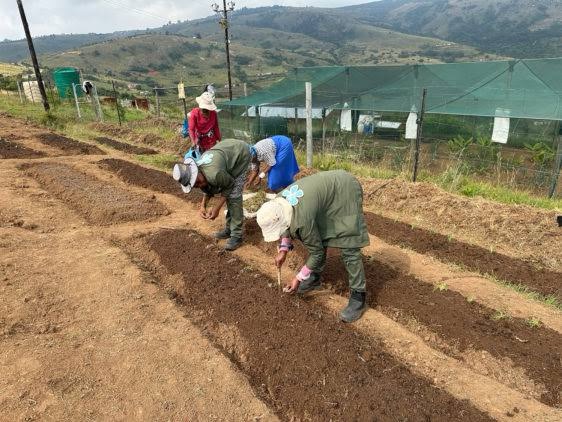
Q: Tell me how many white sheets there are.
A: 3